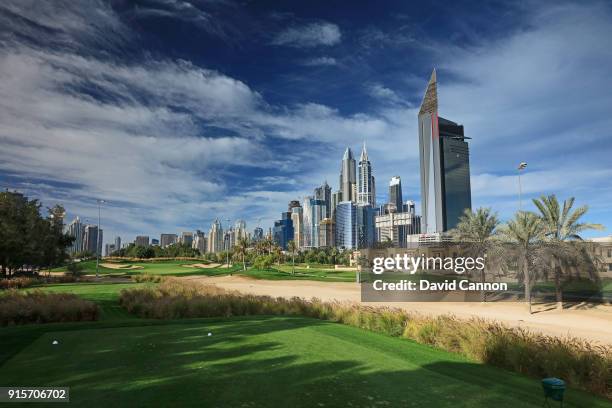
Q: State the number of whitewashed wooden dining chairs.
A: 0